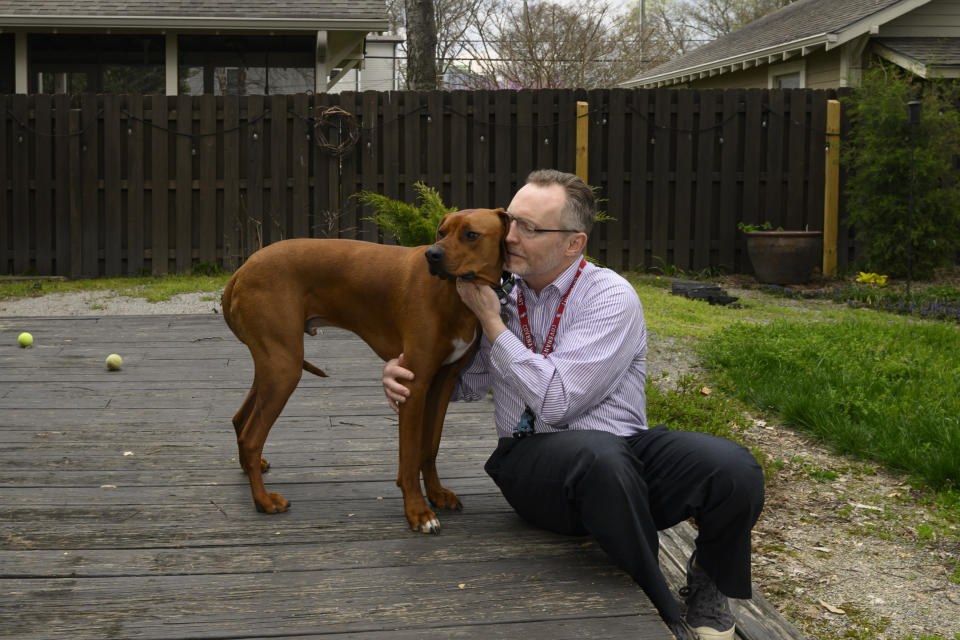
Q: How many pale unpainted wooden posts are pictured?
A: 2